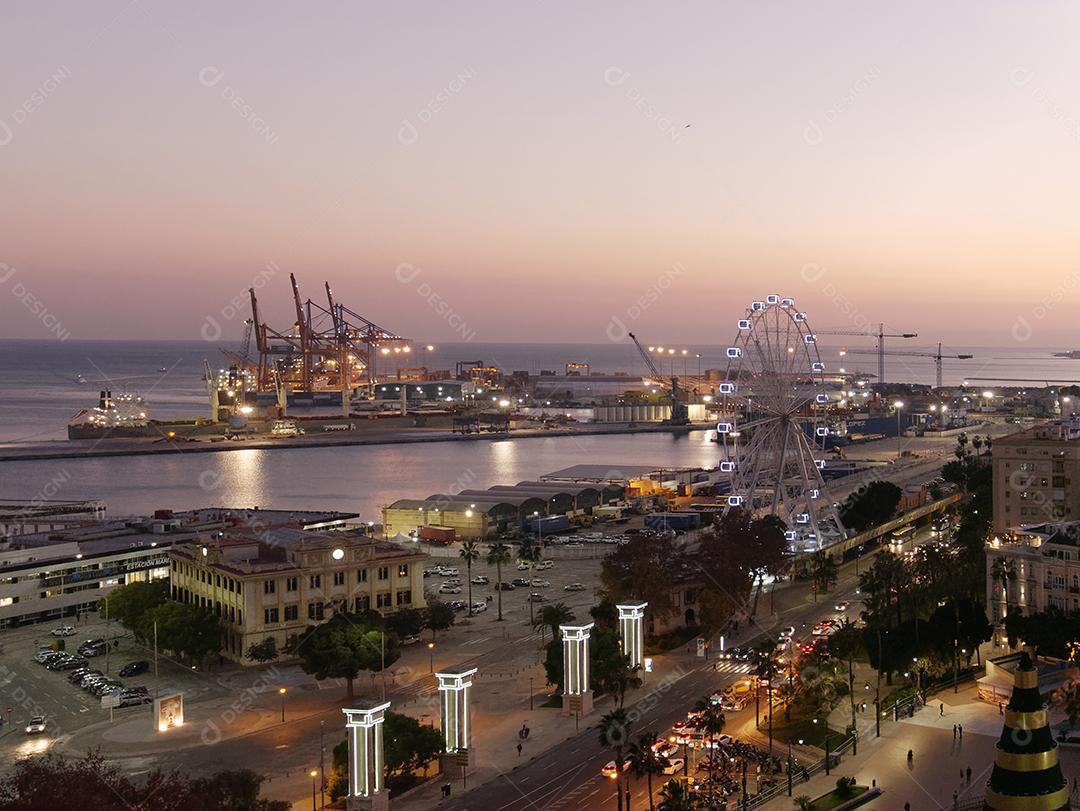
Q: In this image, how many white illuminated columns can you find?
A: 4